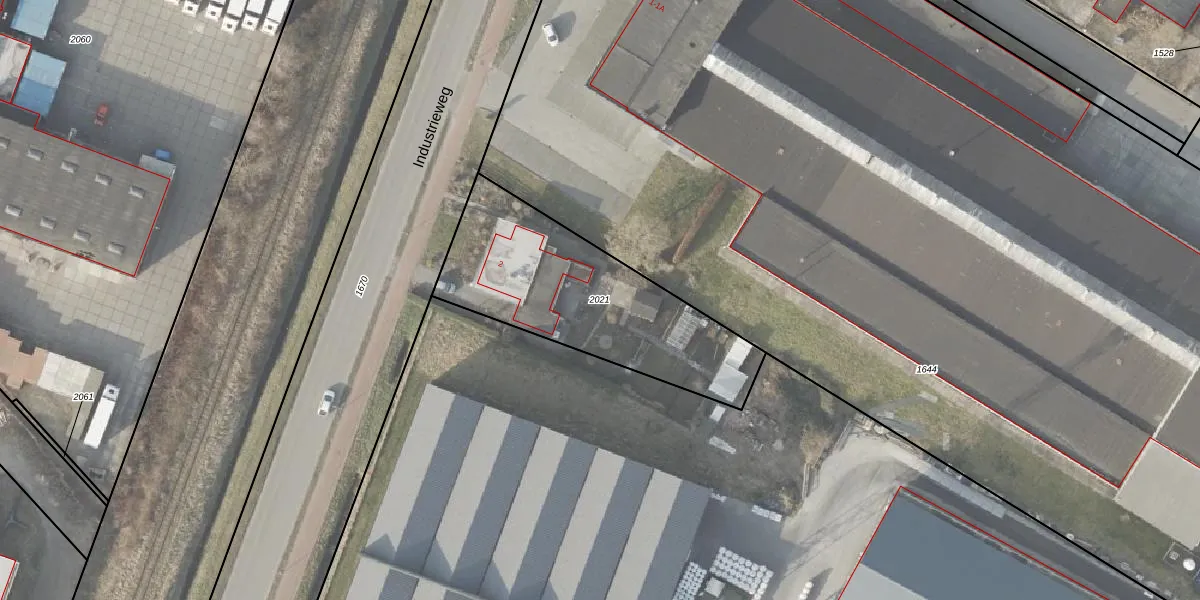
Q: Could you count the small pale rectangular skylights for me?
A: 9